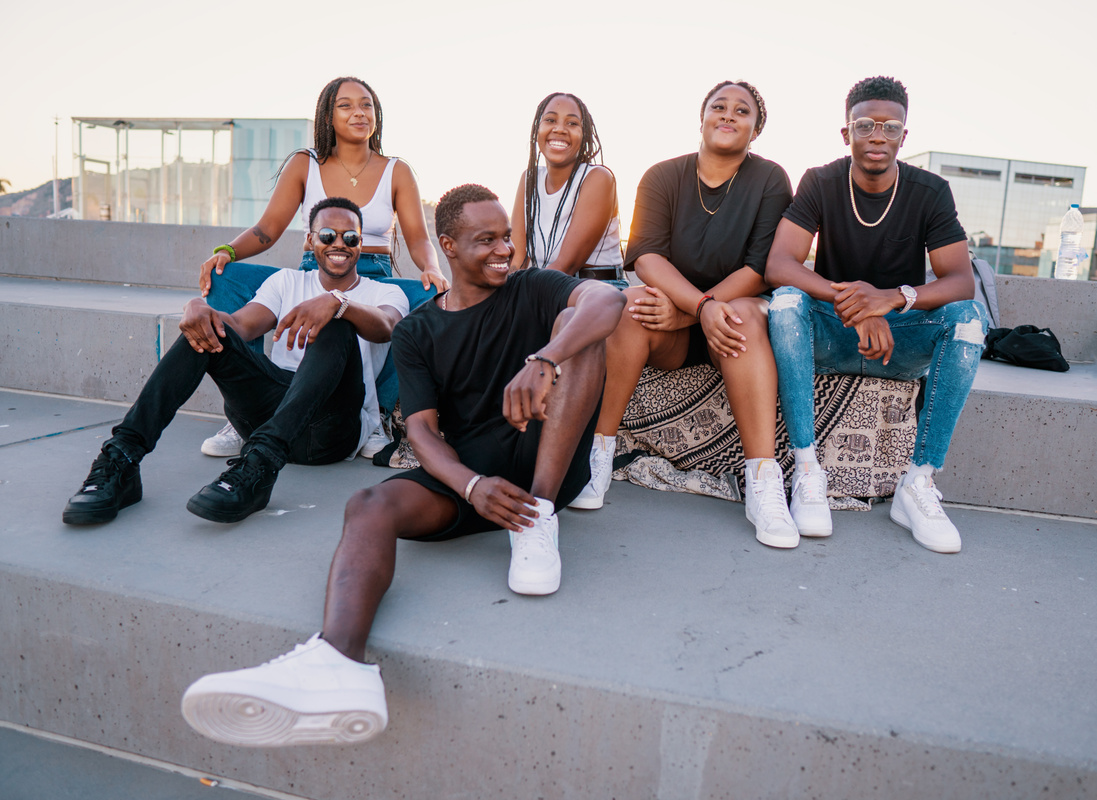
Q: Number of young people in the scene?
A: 6